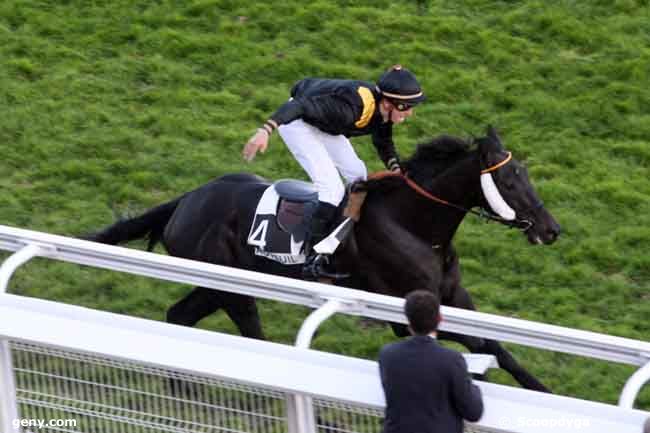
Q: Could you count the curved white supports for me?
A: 3